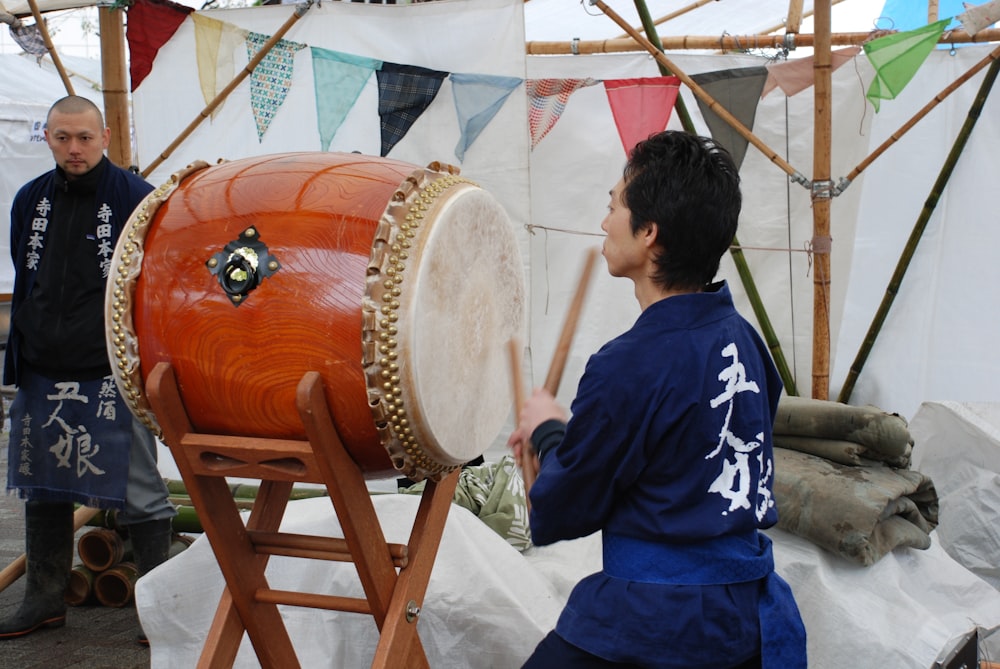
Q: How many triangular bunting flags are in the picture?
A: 13